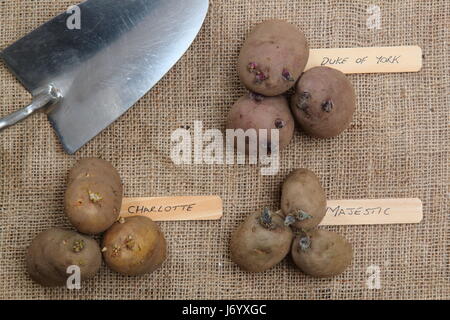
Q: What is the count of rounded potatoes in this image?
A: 9